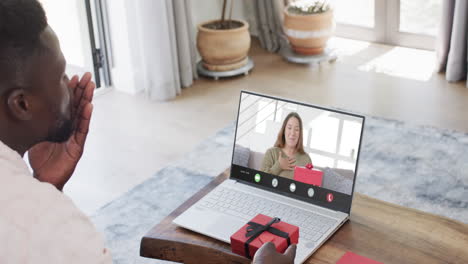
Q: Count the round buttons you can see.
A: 5